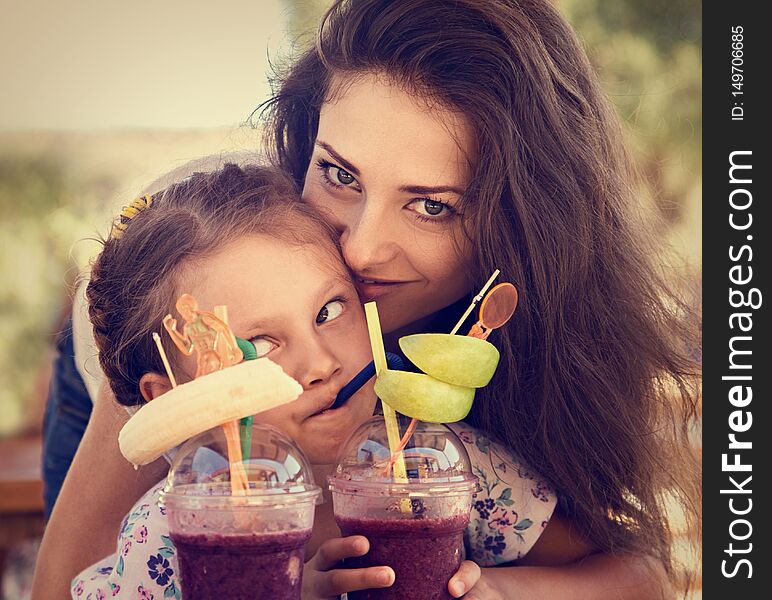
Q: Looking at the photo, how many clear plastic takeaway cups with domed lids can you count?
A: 2